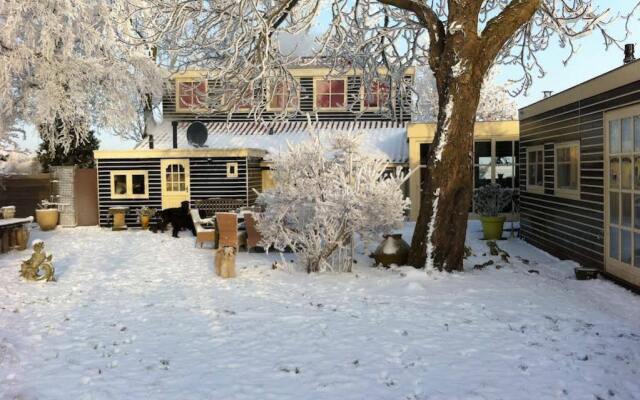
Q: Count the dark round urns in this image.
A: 1